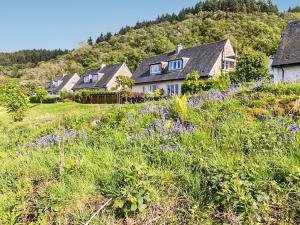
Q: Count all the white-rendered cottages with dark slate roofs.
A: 4